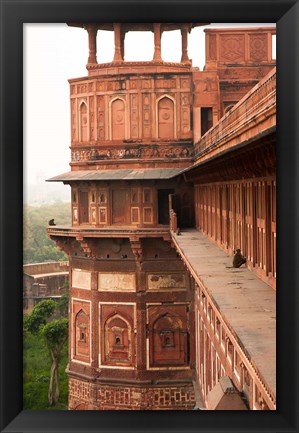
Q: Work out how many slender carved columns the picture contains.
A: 4